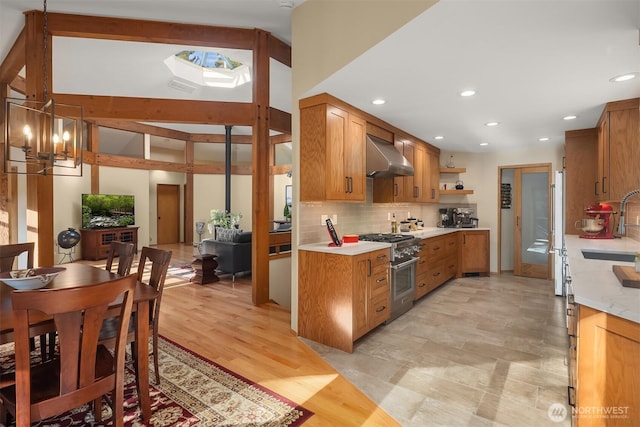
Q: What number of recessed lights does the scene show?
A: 8